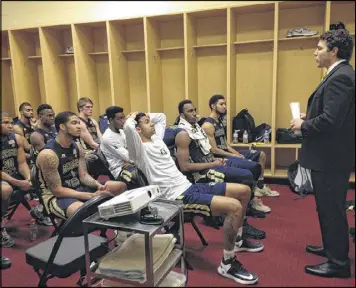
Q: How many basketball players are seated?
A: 9